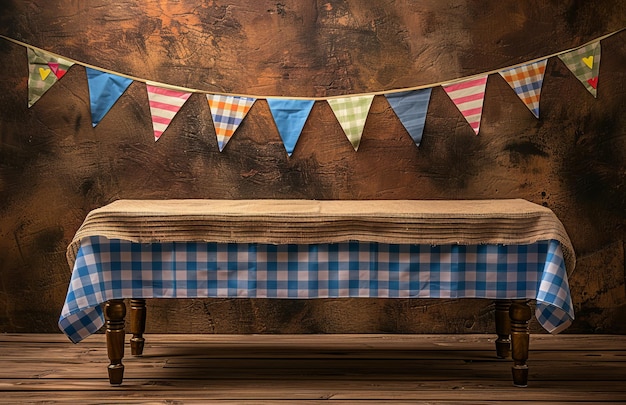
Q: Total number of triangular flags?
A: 10